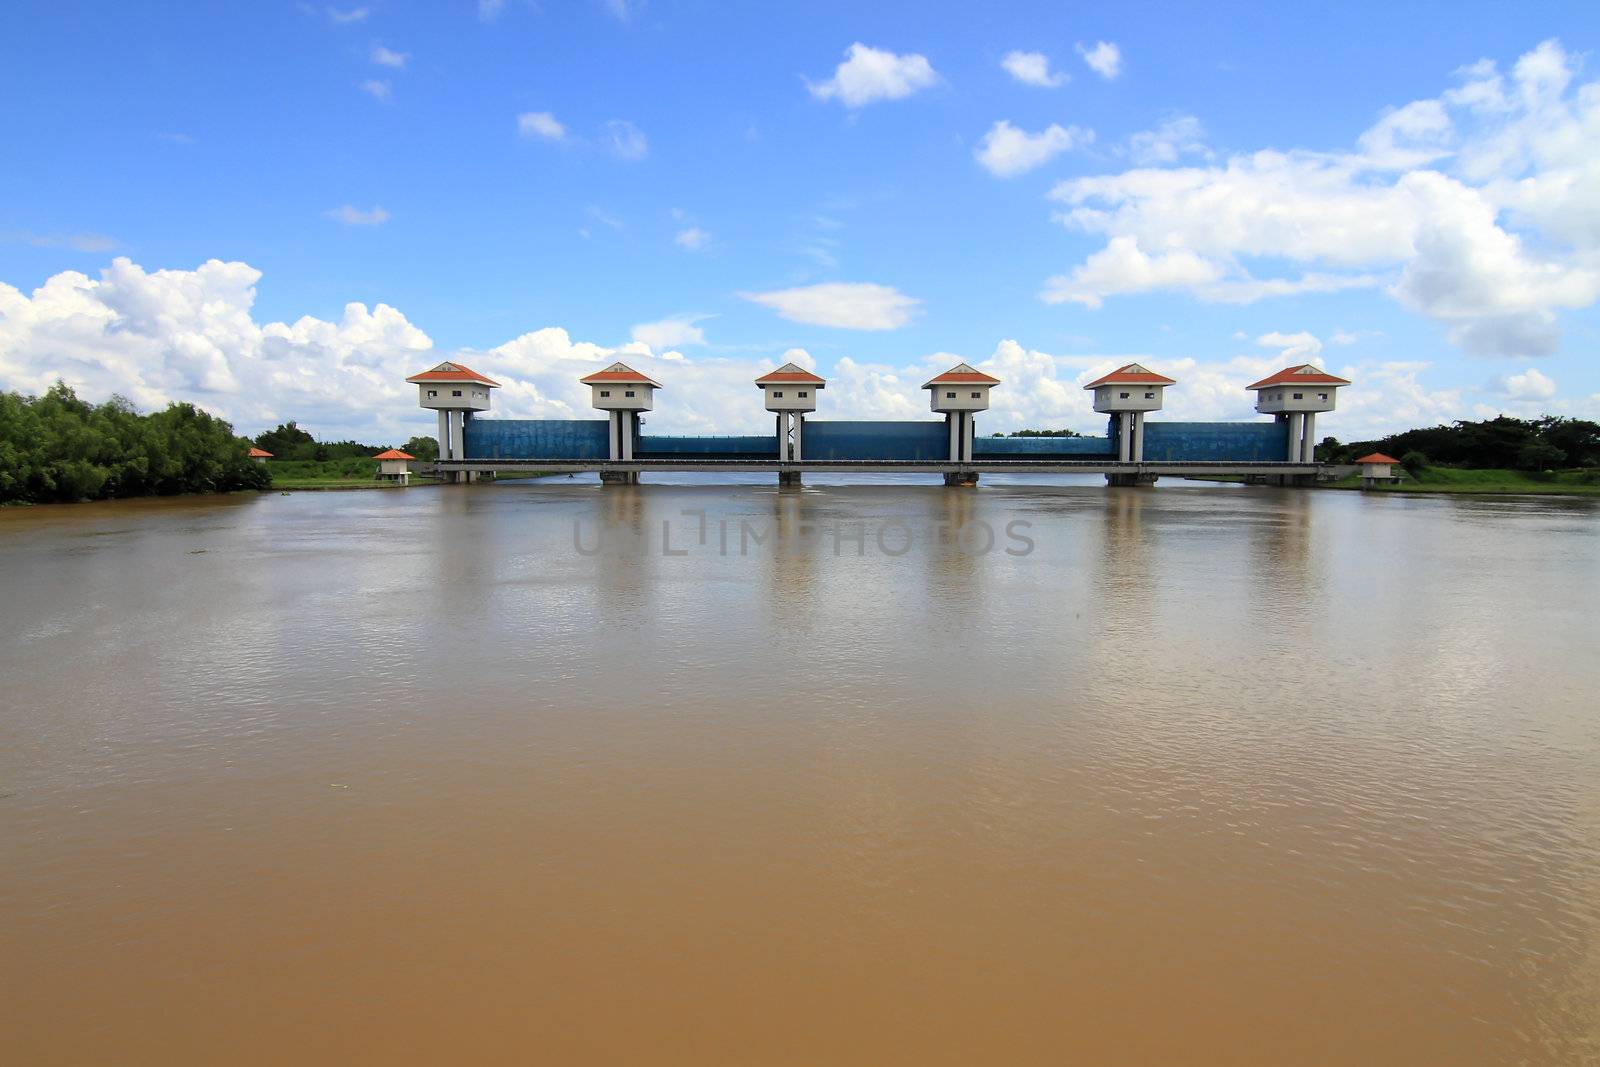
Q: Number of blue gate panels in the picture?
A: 5